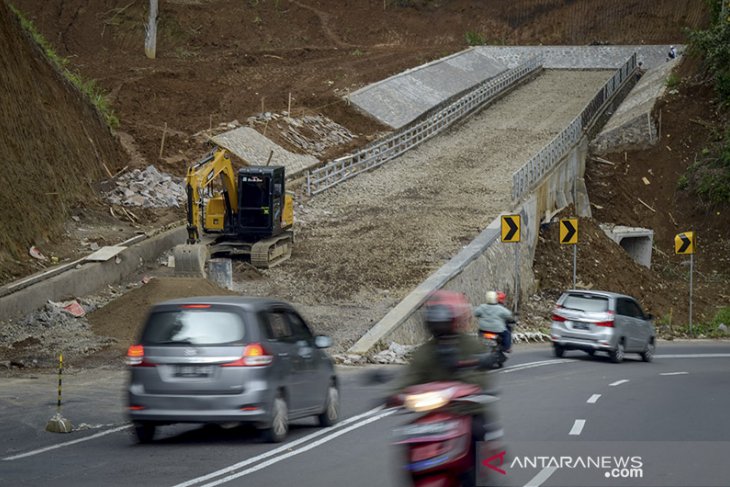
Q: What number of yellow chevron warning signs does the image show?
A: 3